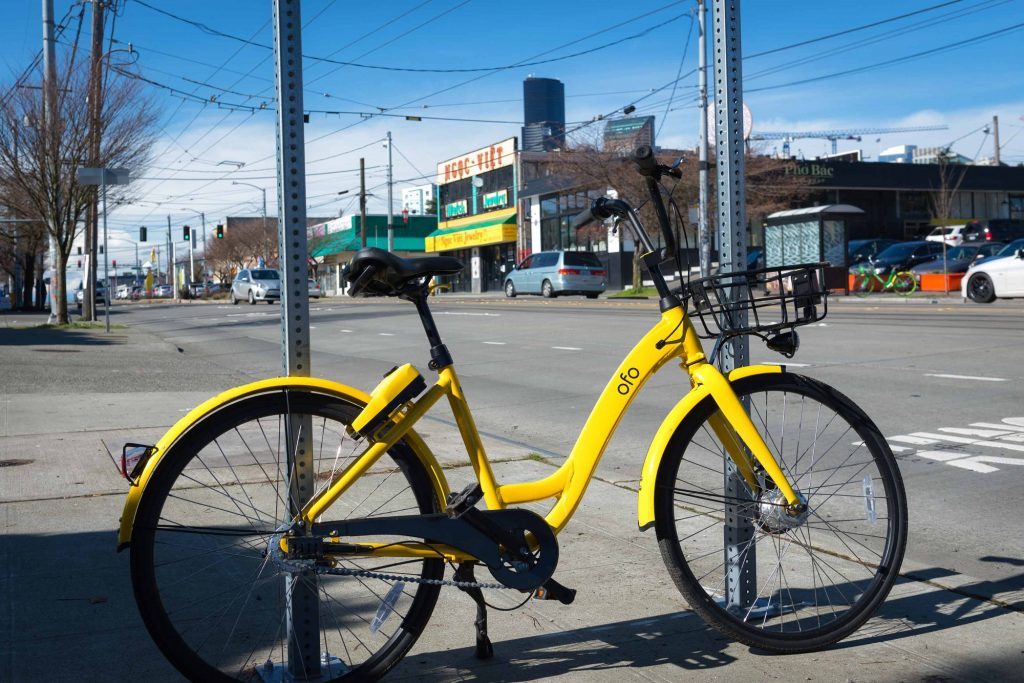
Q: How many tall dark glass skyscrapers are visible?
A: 1